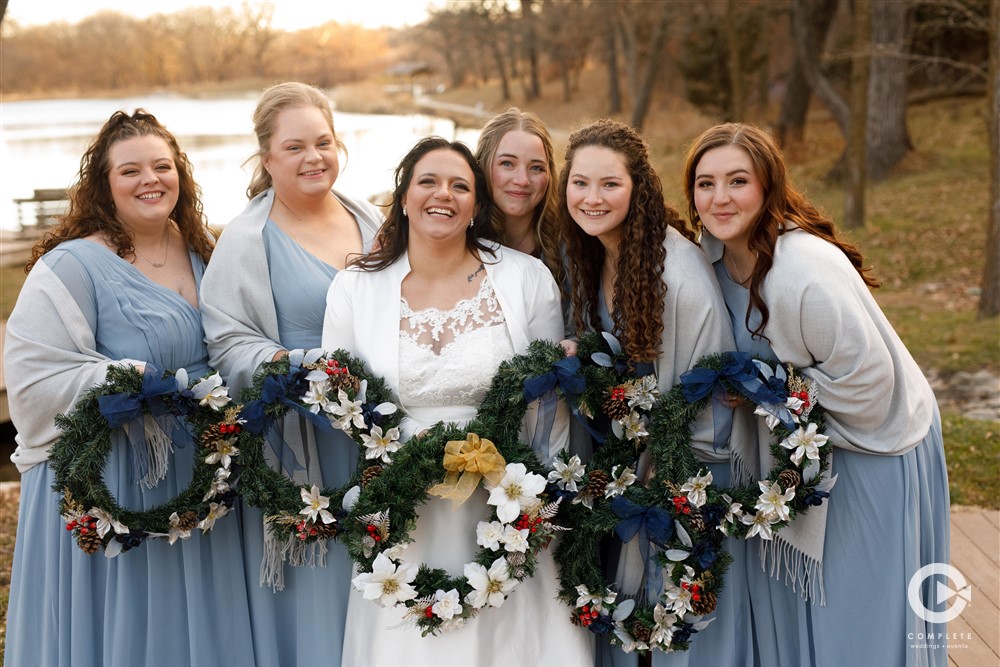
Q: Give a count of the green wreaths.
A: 6